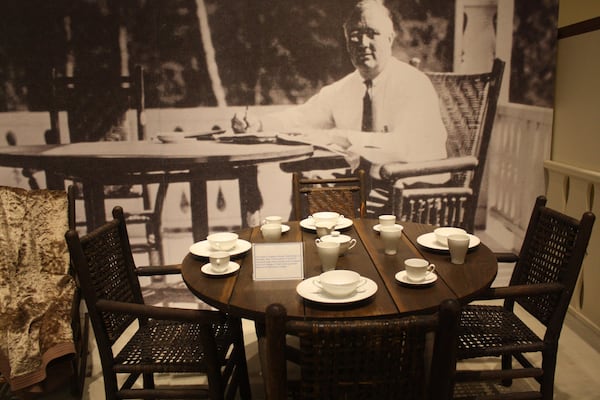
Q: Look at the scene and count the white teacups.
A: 4